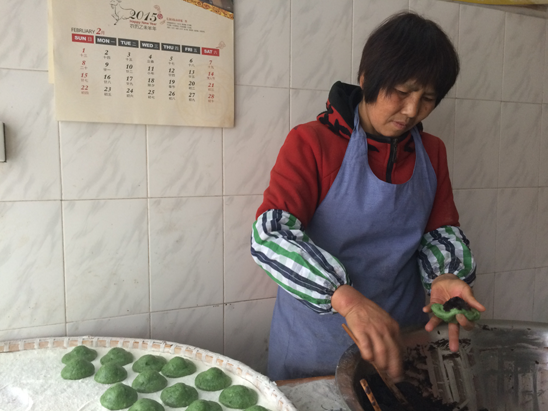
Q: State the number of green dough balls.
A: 14